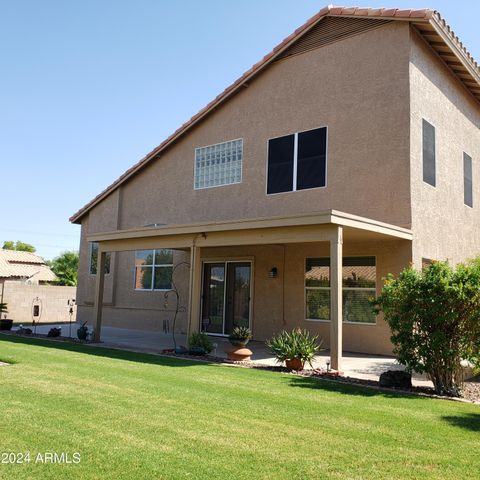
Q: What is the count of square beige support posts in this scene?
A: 3